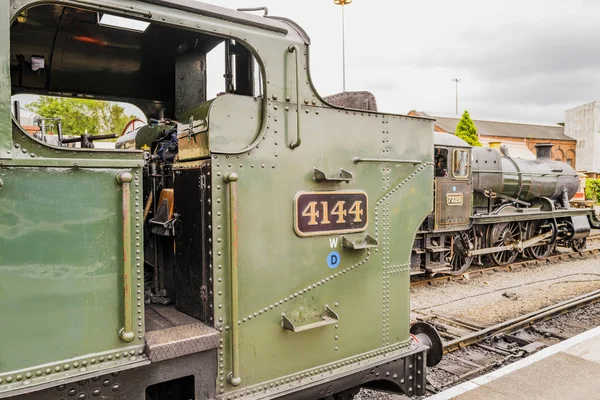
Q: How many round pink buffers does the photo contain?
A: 0